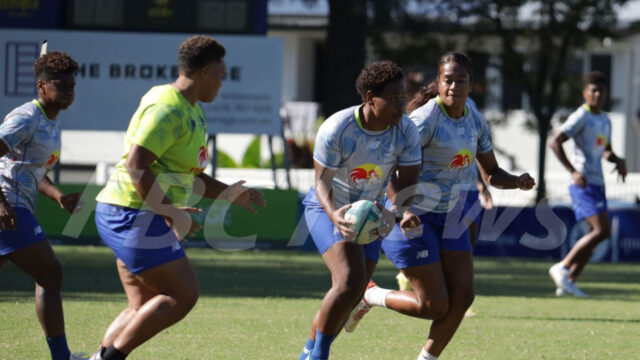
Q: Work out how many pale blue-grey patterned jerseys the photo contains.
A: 4